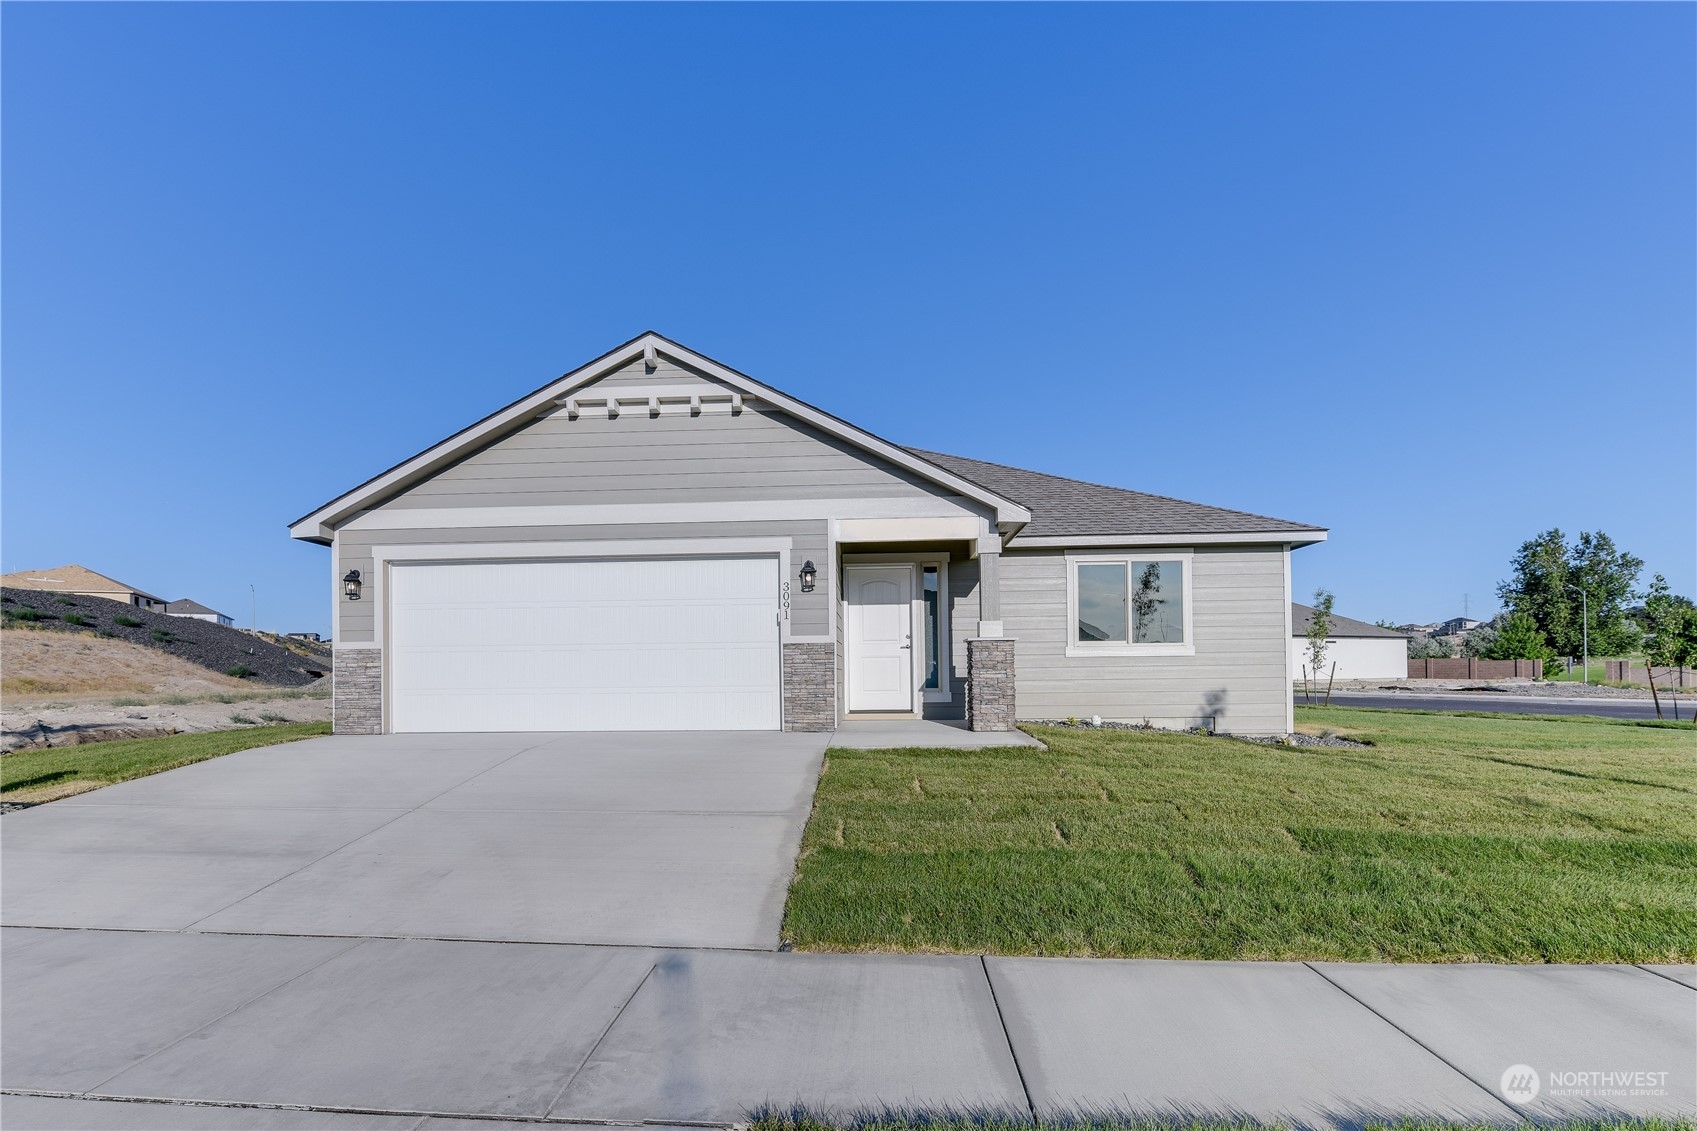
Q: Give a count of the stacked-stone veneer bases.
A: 3